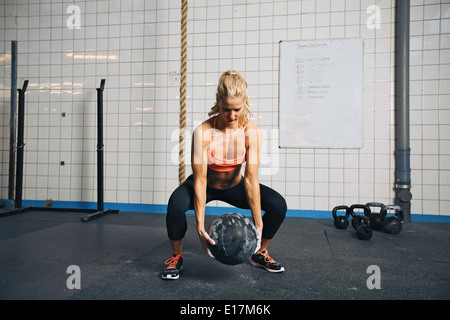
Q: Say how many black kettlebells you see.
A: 5